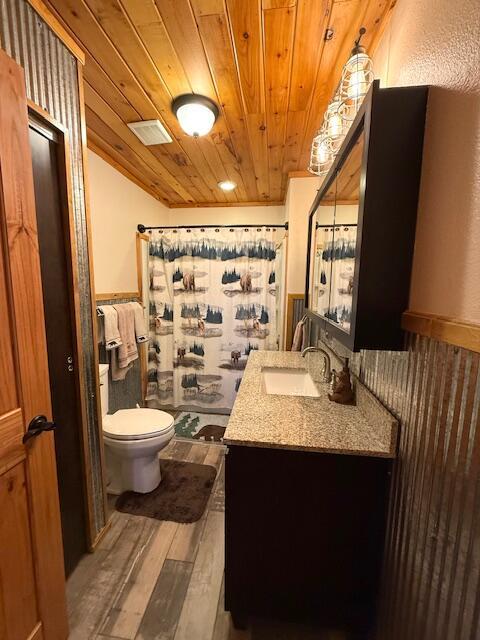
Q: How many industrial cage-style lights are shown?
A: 3